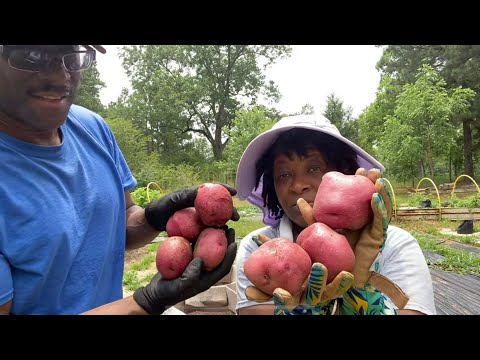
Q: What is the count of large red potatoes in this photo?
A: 3